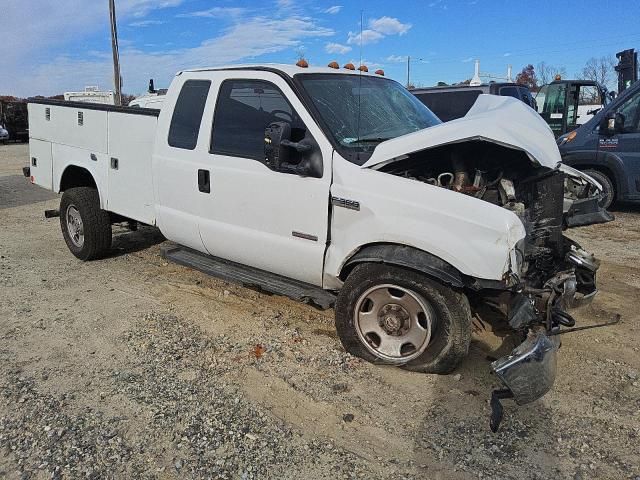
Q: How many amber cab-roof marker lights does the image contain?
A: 5